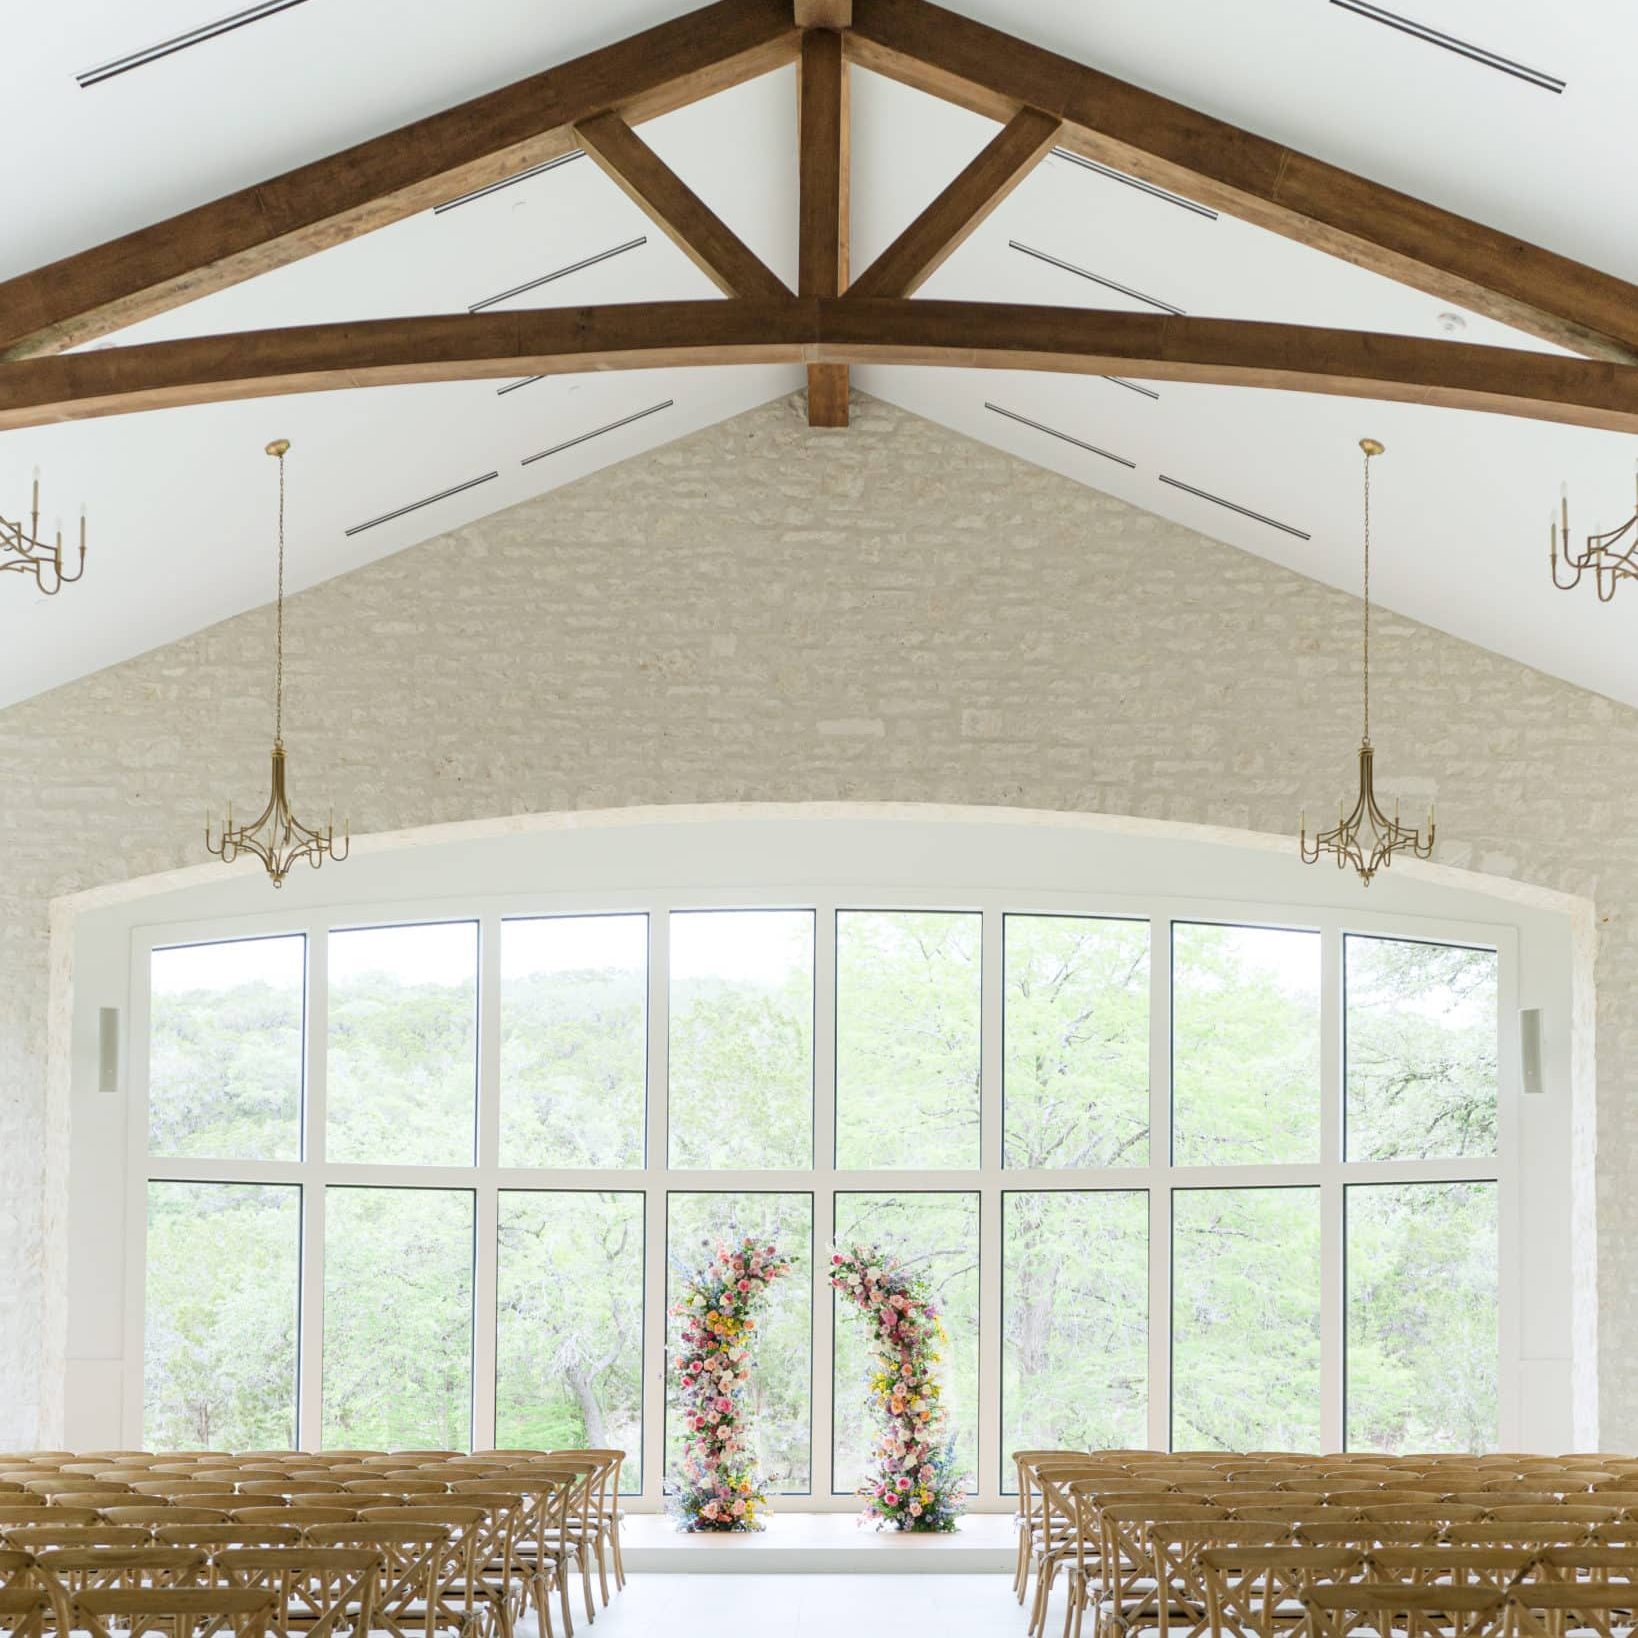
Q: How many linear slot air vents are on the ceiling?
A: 12